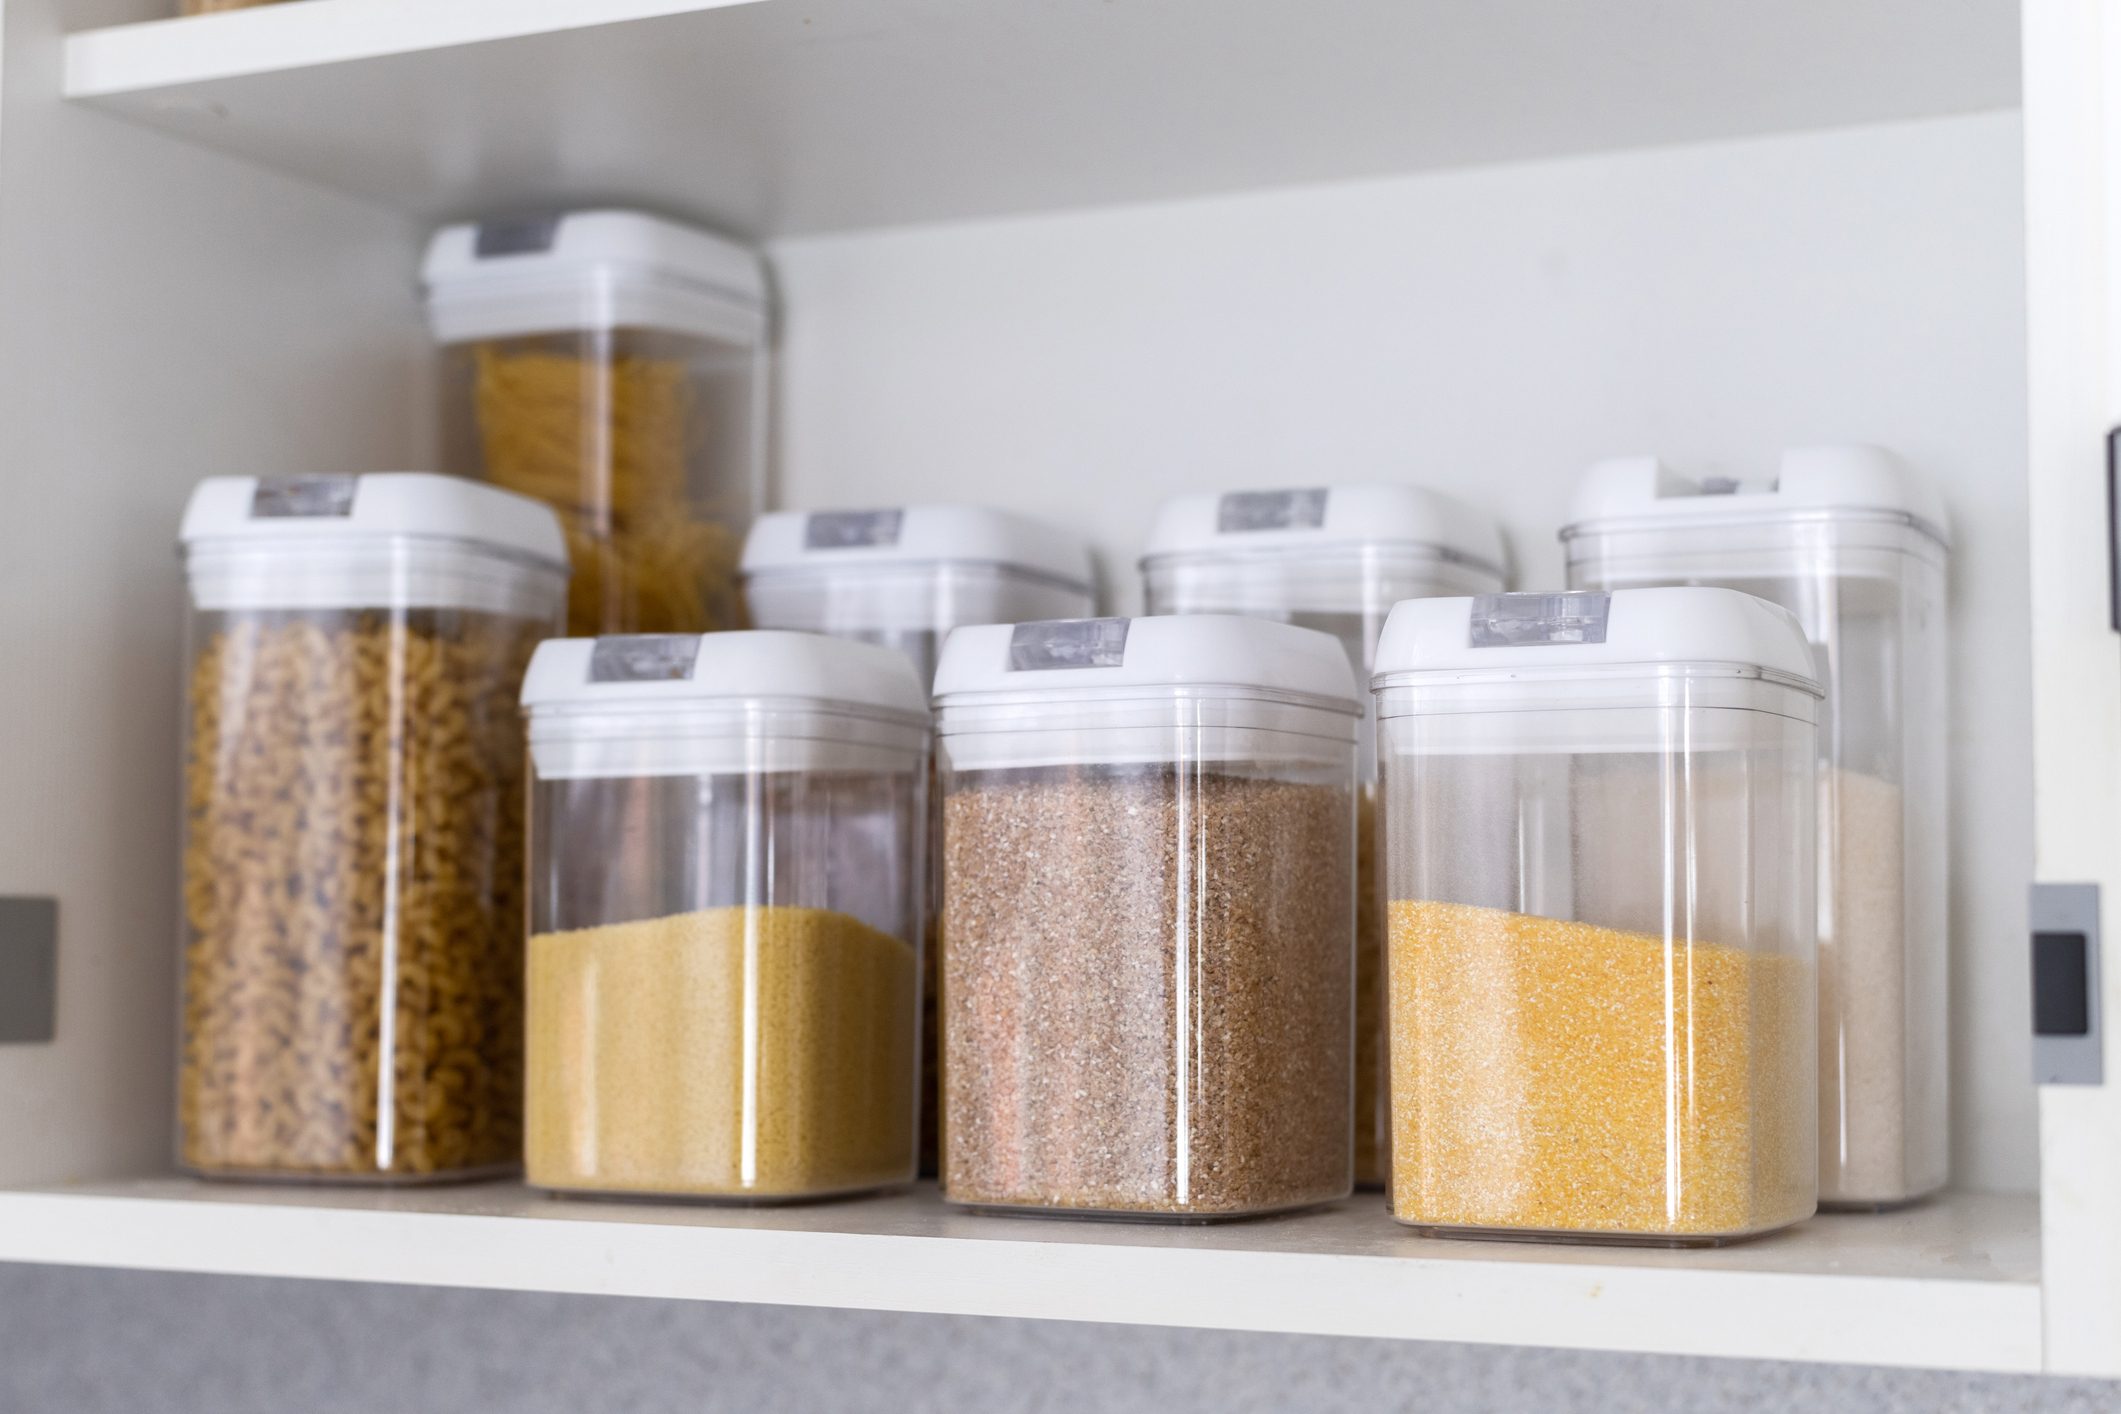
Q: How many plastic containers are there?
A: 8